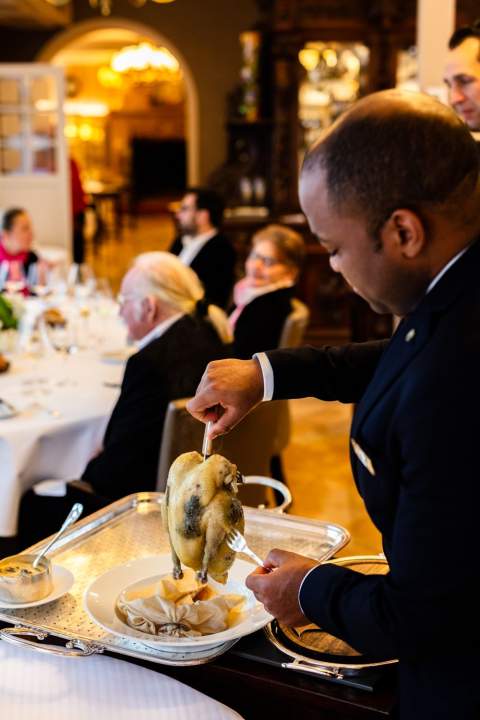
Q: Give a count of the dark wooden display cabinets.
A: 1